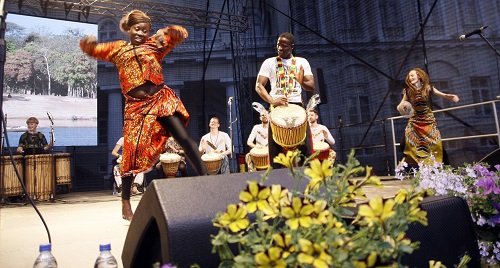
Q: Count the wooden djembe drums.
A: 5